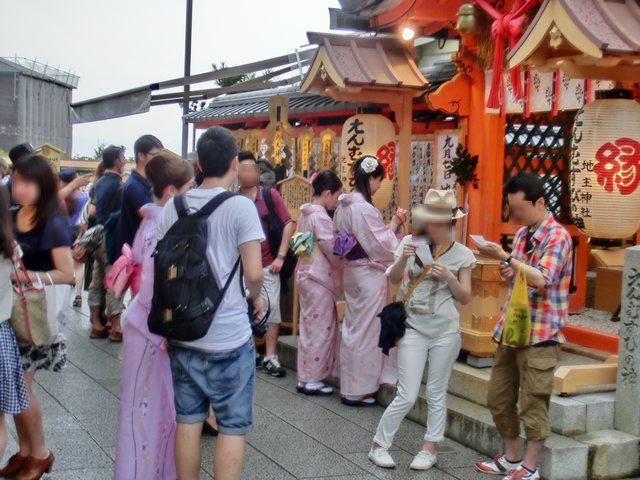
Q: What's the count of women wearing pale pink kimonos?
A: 2